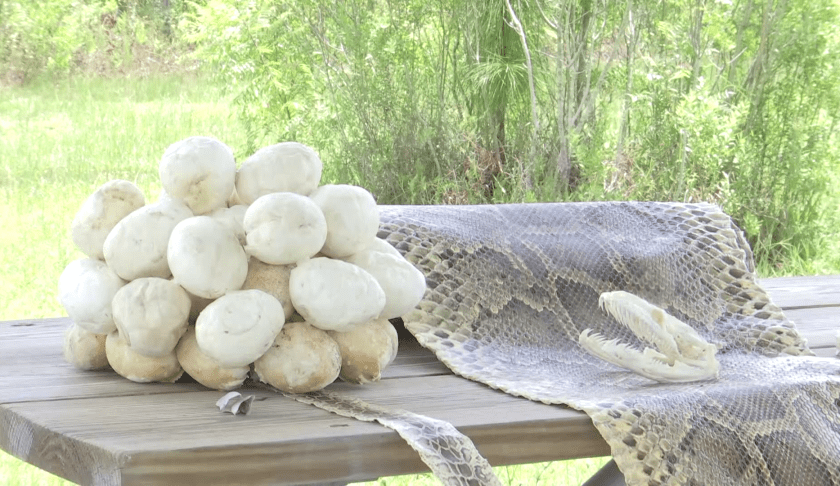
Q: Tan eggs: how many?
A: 6